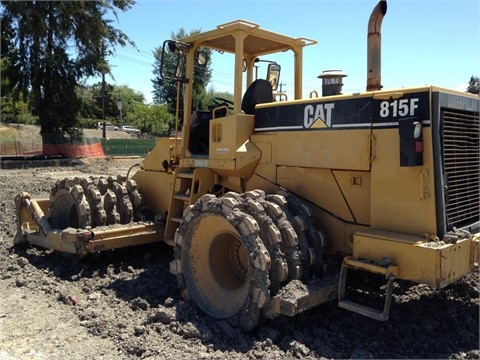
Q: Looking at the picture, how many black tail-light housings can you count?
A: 1